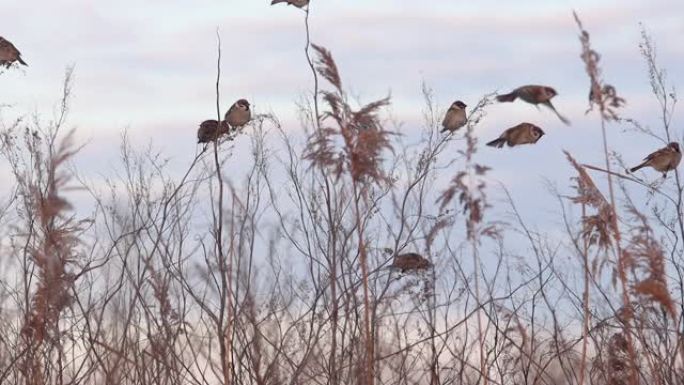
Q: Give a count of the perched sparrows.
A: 7